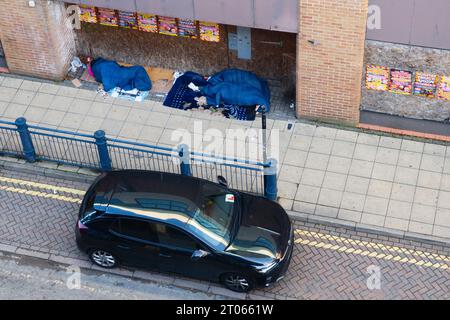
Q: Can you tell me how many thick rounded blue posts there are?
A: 4